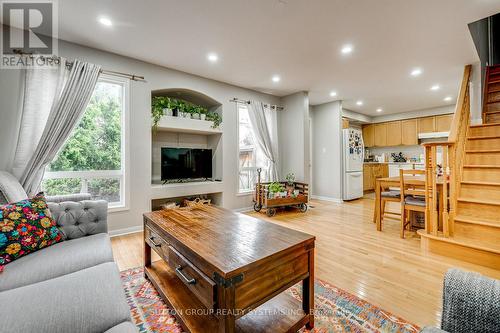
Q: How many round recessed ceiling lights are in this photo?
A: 10